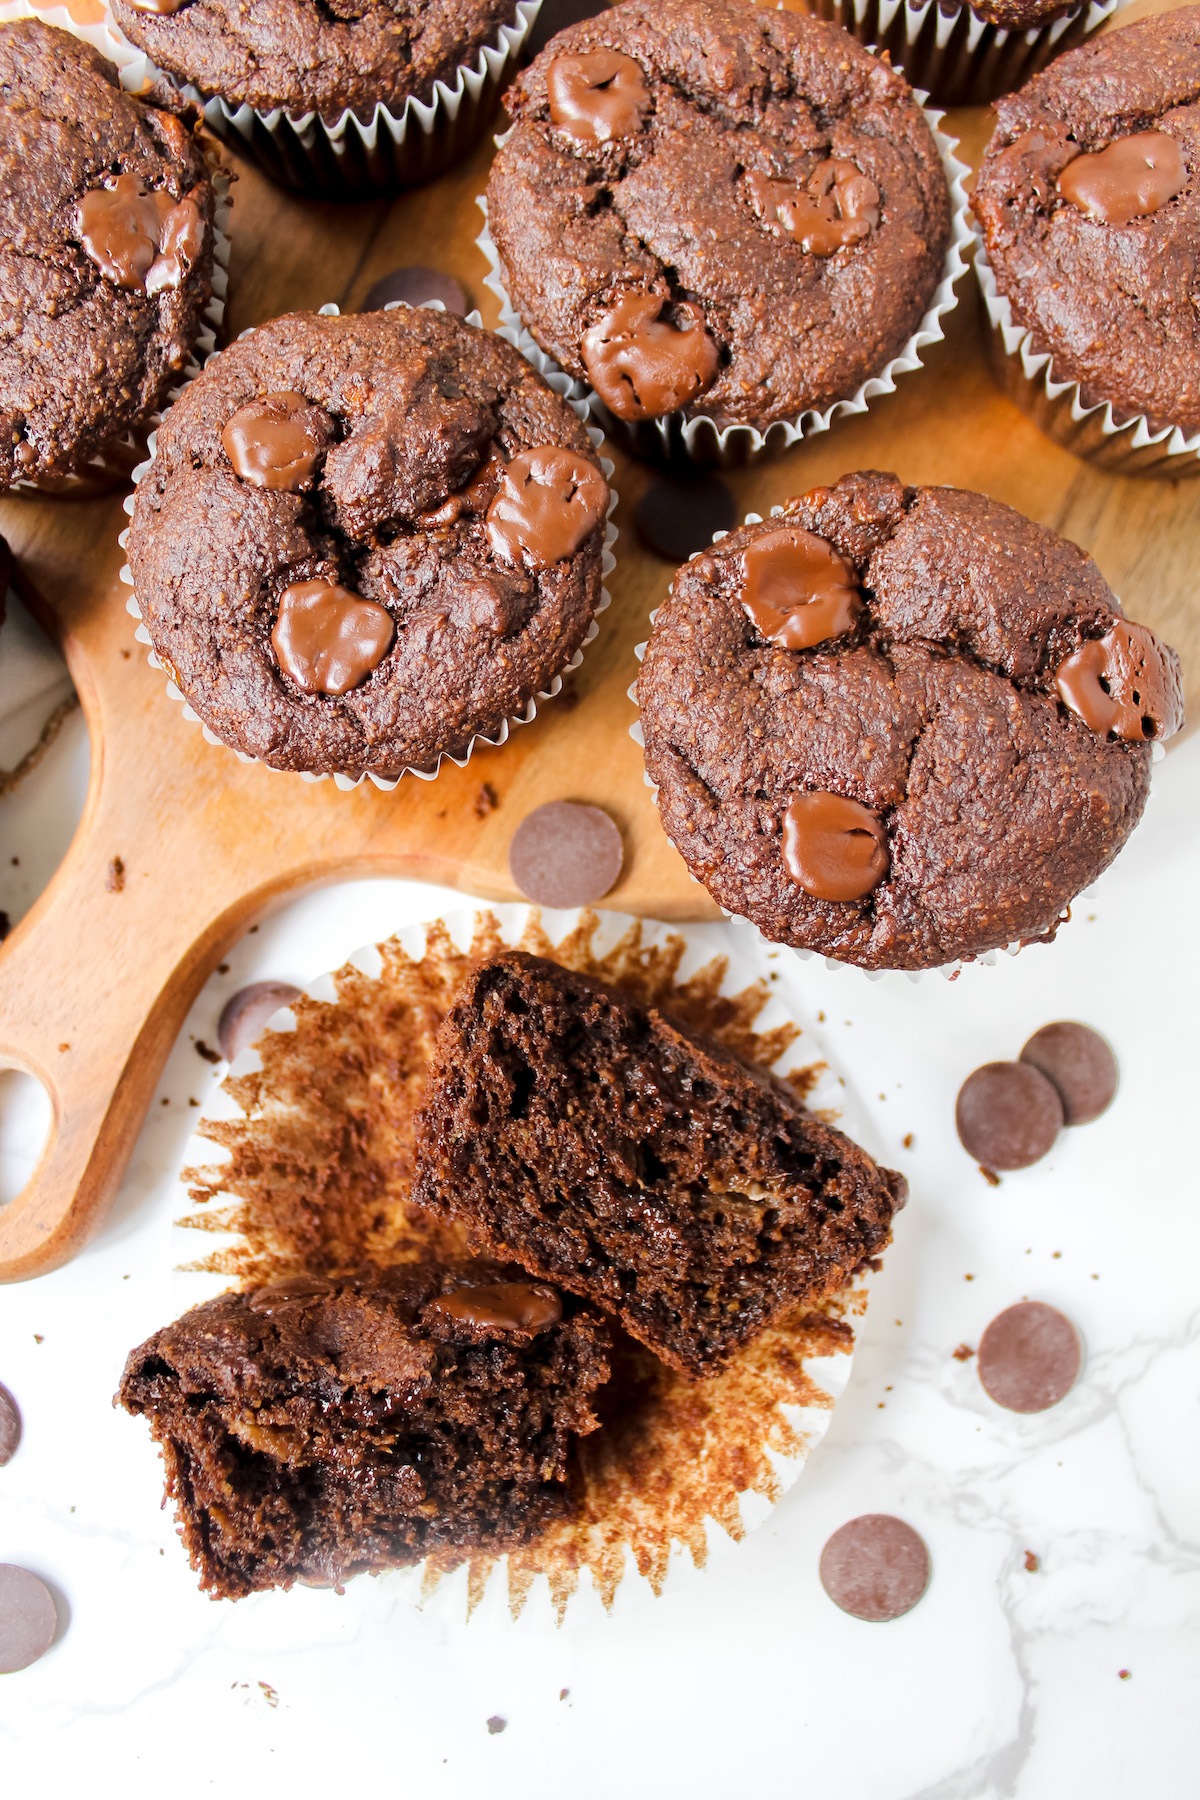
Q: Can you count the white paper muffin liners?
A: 8